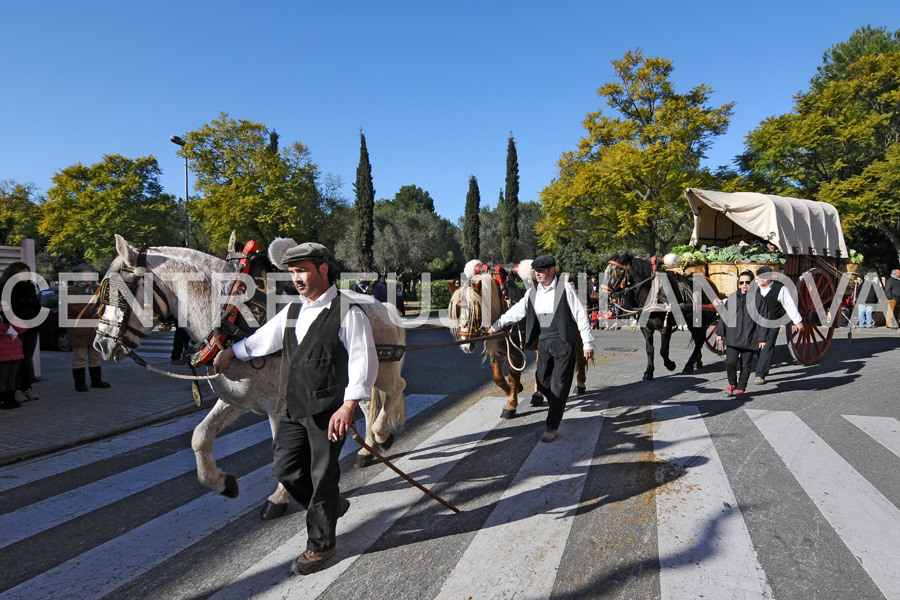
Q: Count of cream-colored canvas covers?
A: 1